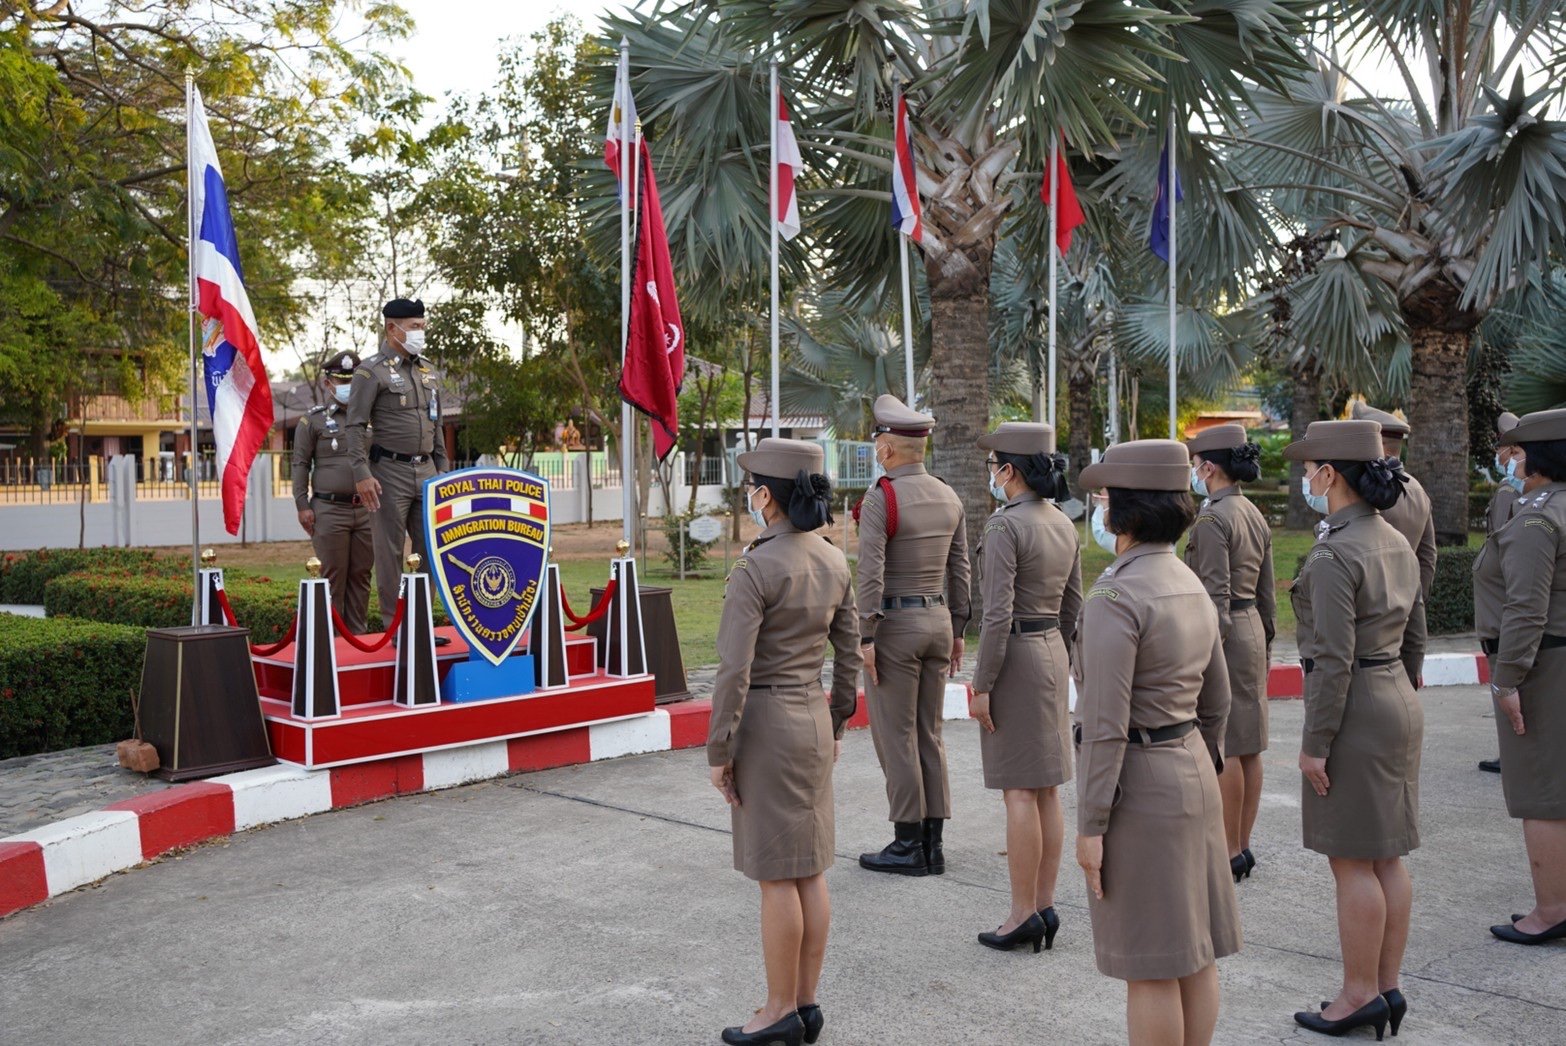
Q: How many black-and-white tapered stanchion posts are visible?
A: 5